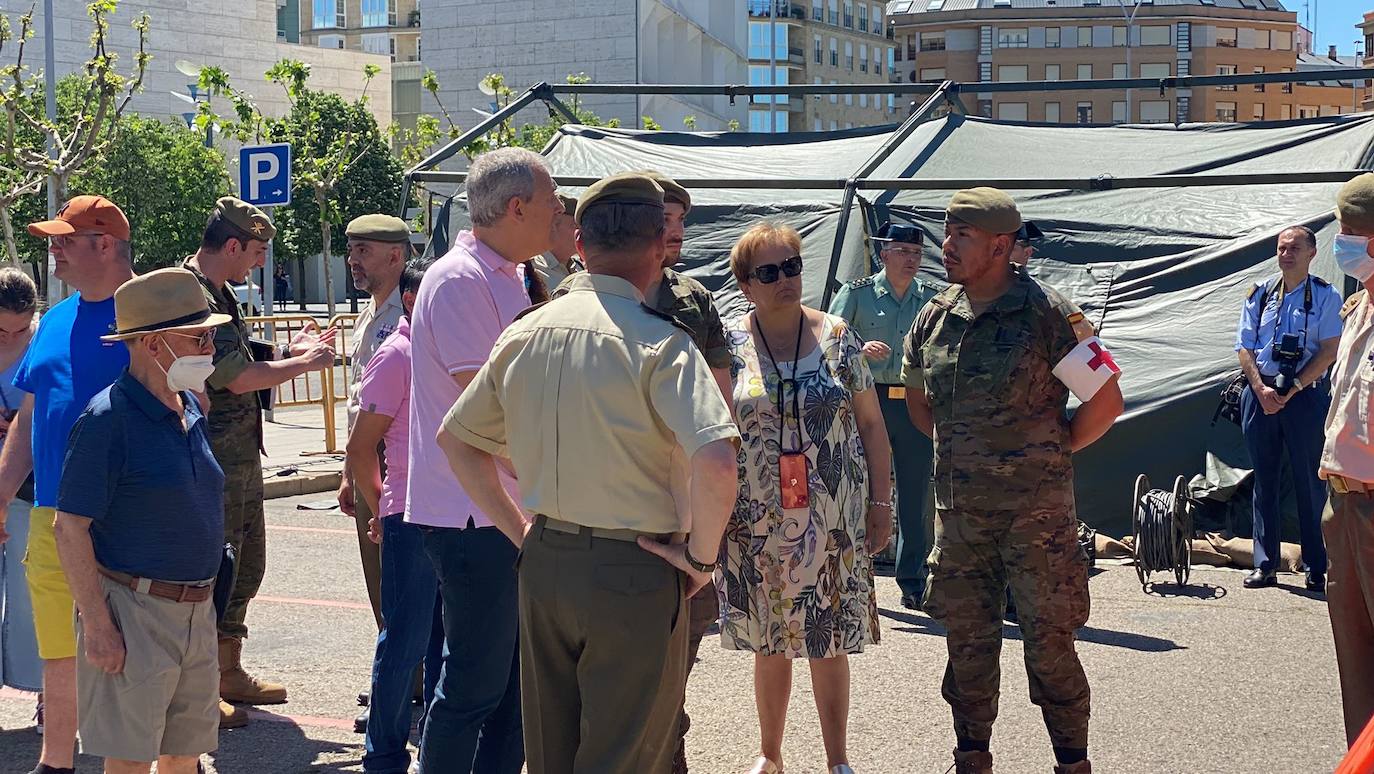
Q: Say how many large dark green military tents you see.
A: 1